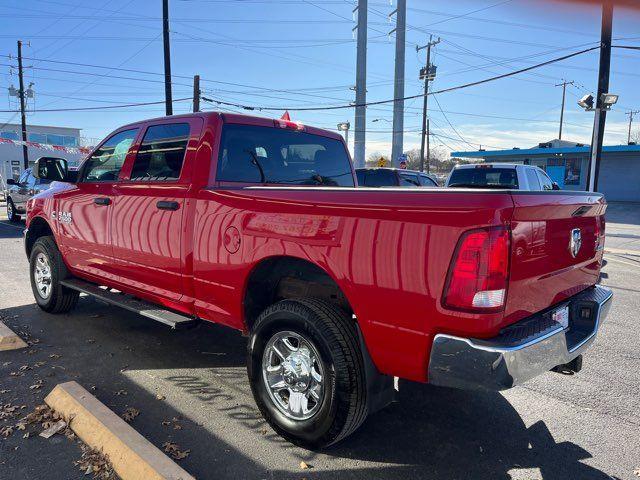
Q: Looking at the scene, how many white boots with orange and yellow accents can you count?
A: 0